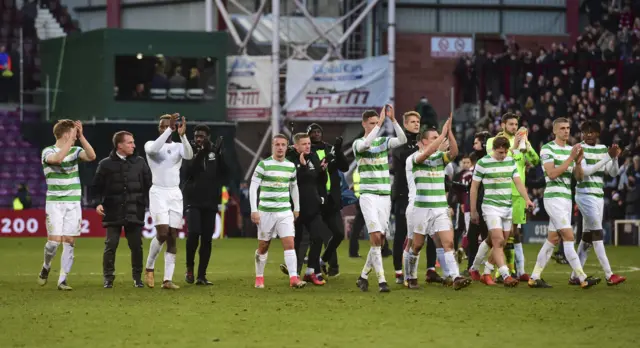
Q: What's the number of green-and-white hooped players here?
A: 7